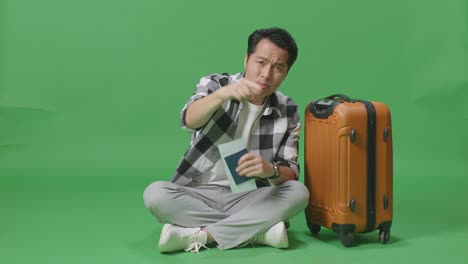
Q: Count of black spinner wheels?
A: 3